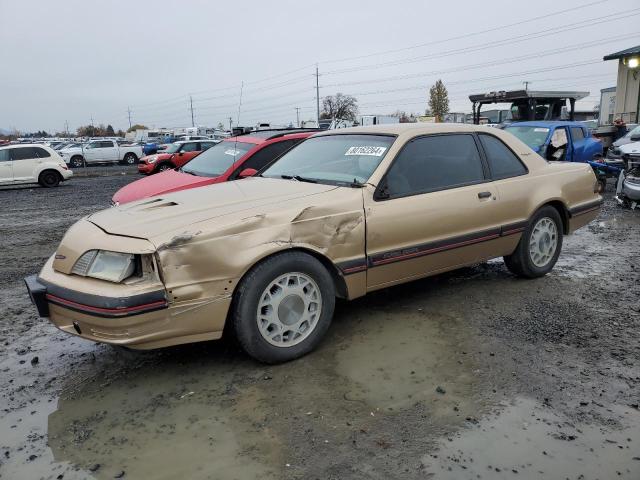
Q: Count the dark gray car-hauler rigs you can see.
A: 1